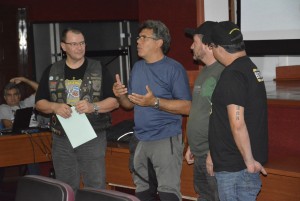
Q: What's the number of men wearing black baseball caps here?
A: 2